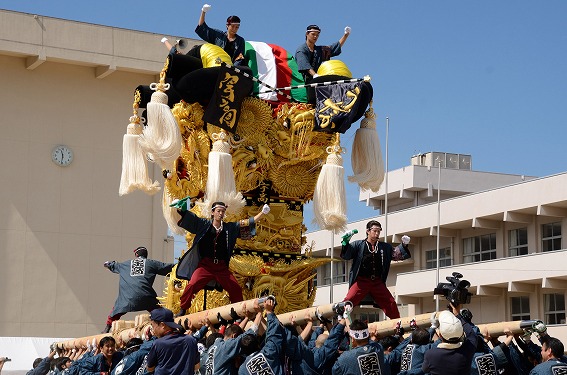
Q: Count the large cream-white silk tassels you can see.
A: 6